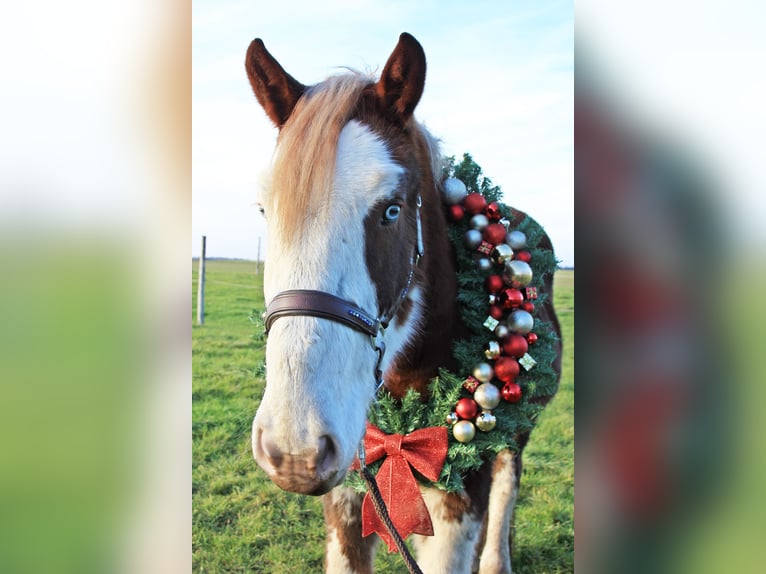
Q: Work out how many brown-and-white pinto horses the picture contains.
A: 1